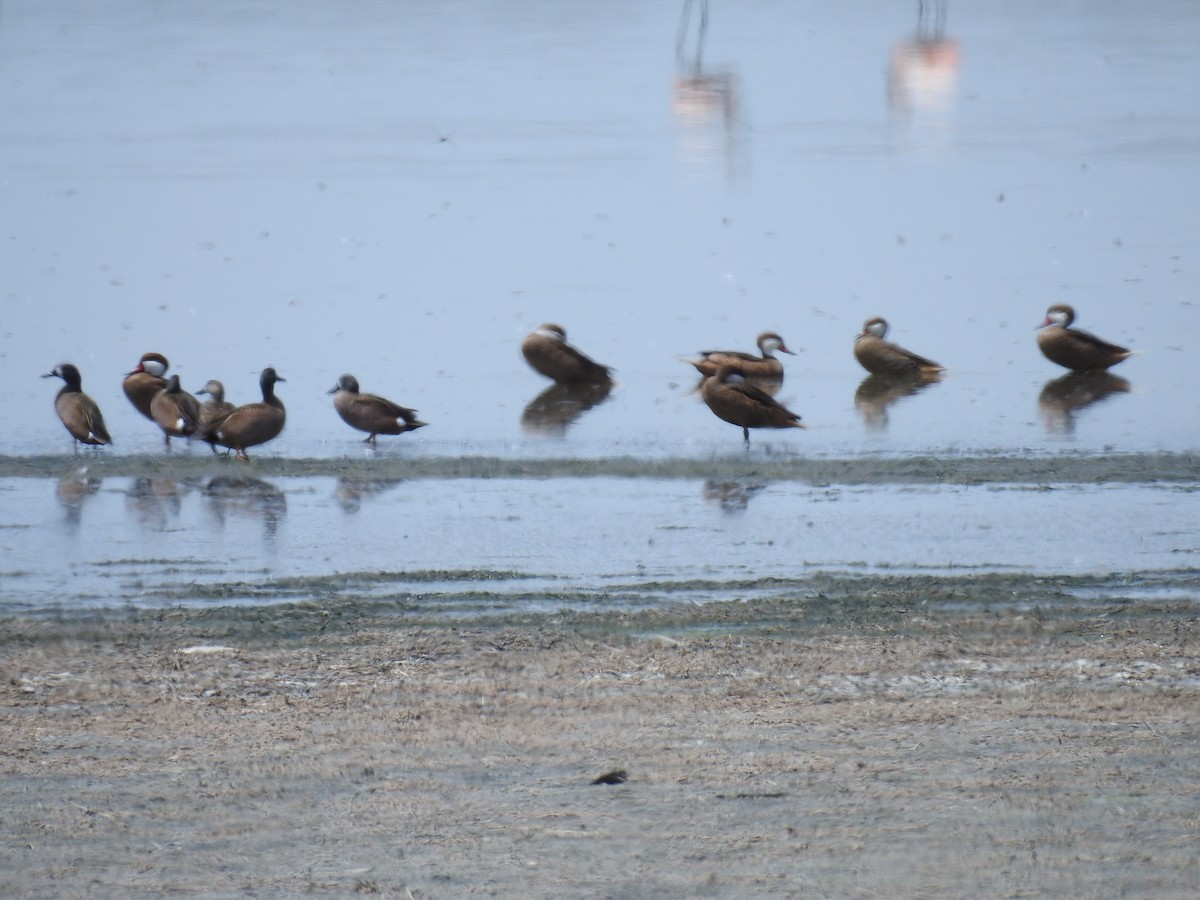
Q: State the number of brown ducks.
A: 11